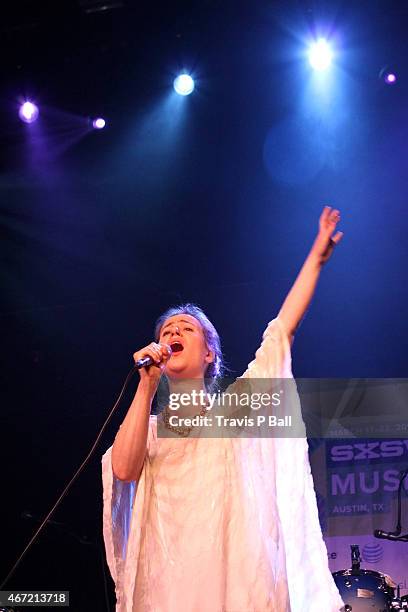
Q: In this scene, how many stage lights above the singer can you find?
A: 5